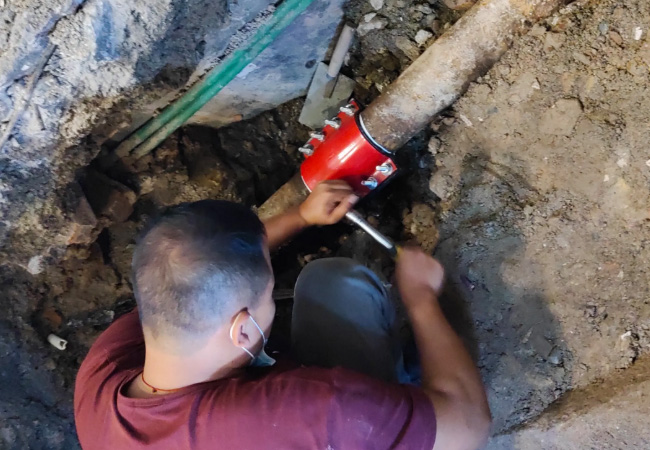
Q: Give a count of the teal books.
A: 0